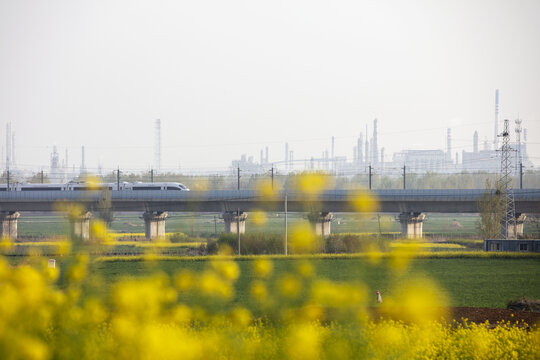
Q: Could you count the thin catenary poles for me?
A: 9